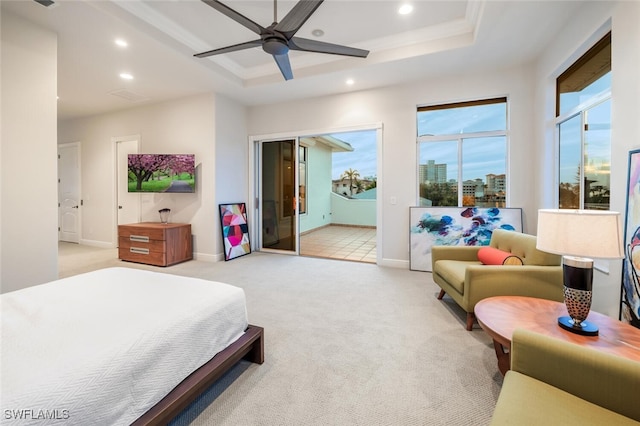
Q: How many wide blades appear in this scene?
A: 5